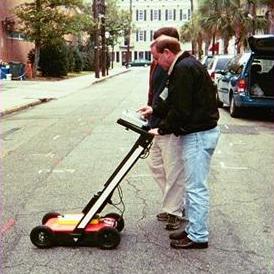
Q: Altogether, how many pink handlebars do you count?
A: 0